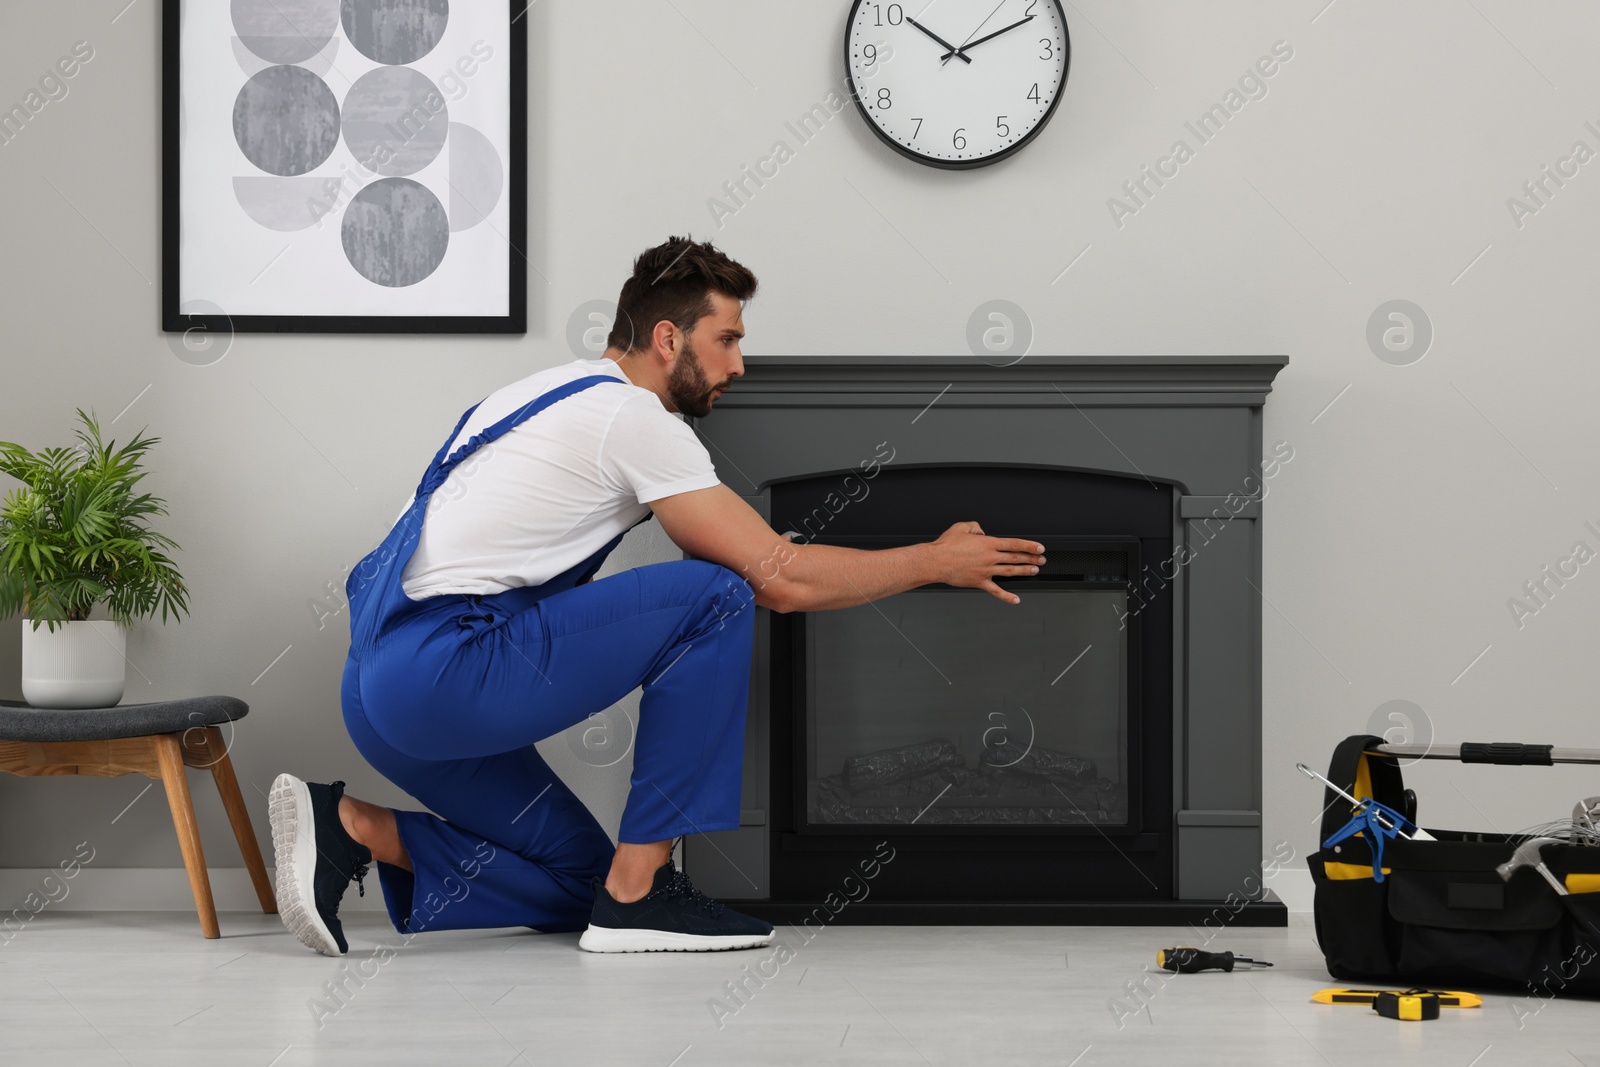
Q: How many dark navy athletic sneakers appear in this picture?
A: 2